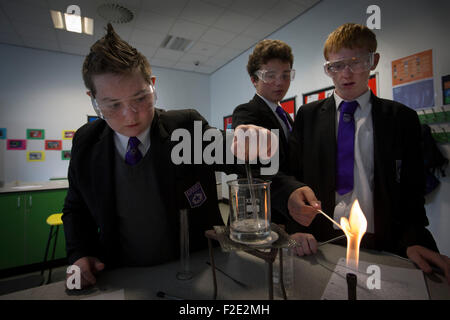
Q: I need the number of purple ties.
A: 3